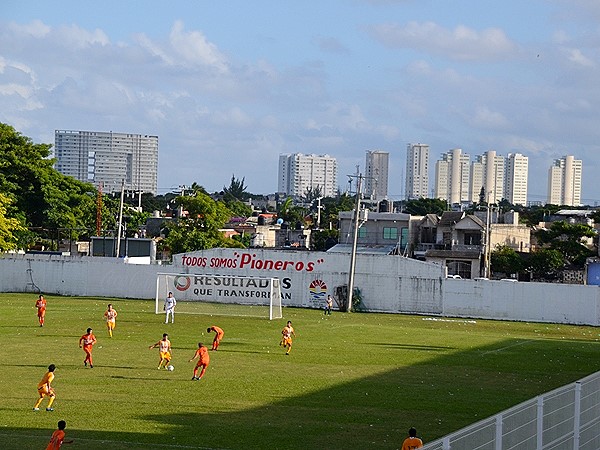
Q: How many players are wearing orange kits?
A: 5